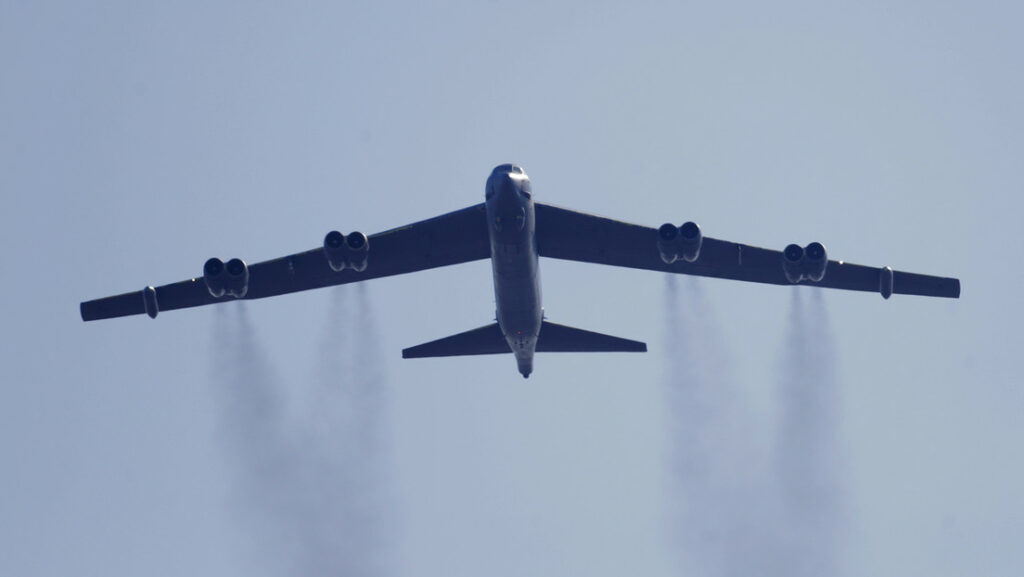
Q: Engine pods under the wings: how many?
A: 4